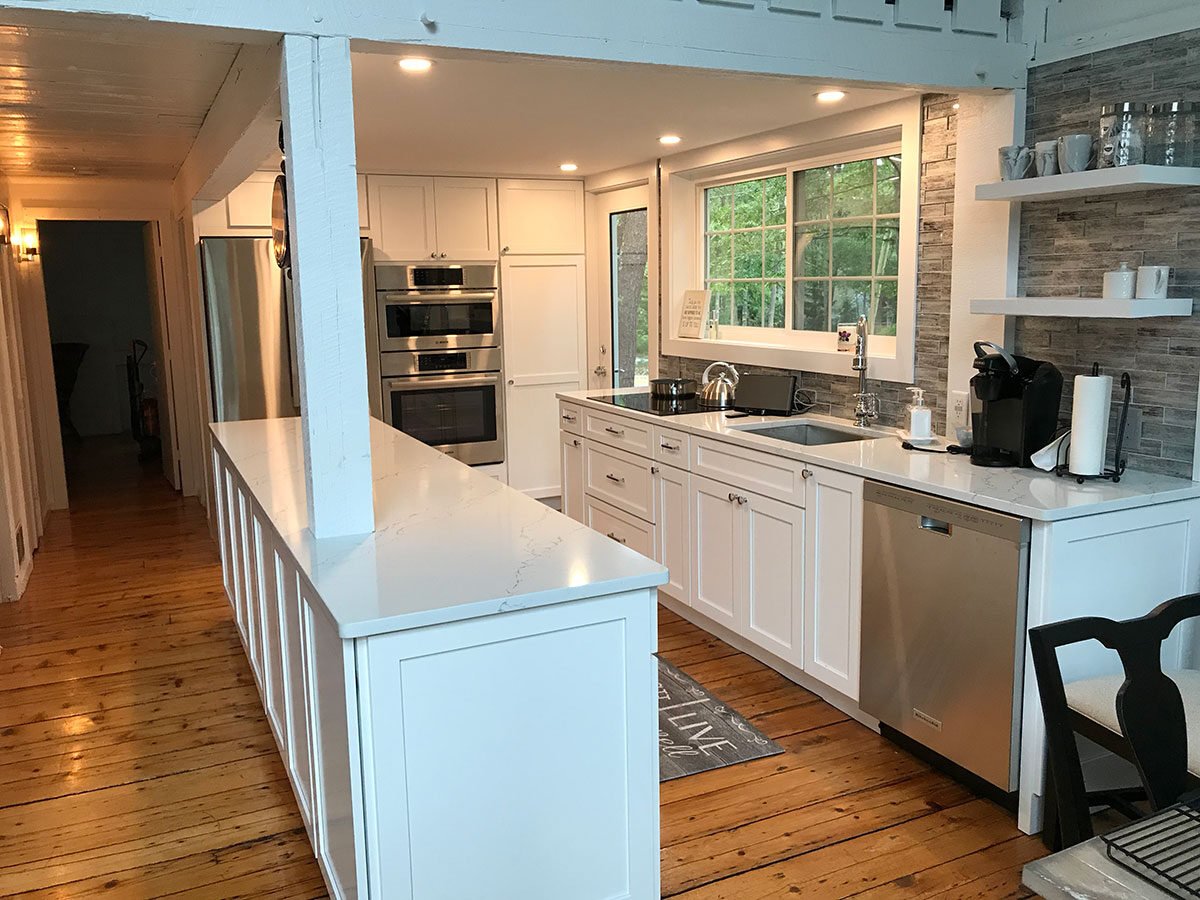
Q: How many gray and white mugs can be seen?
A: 4